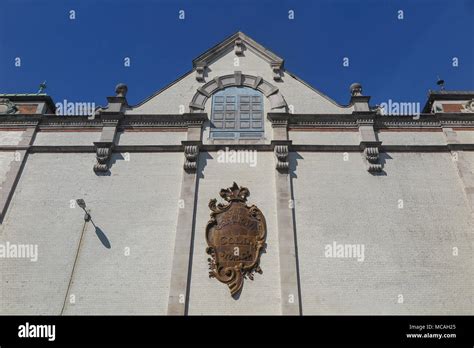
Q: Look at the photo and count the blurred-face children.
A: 0